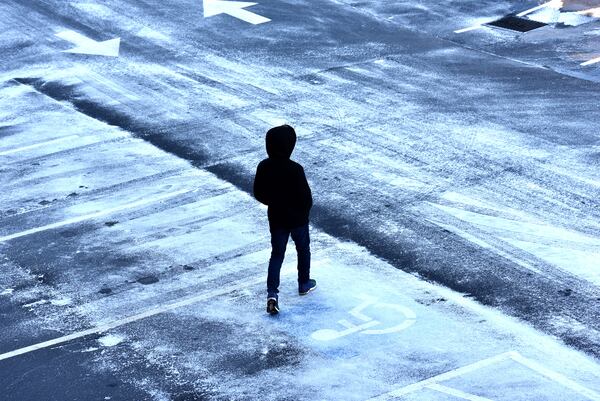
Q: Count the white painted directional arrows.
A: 2